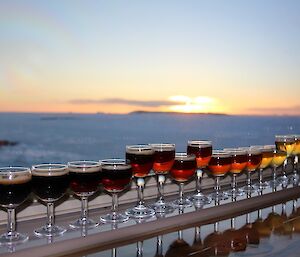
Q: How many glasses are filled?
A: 15